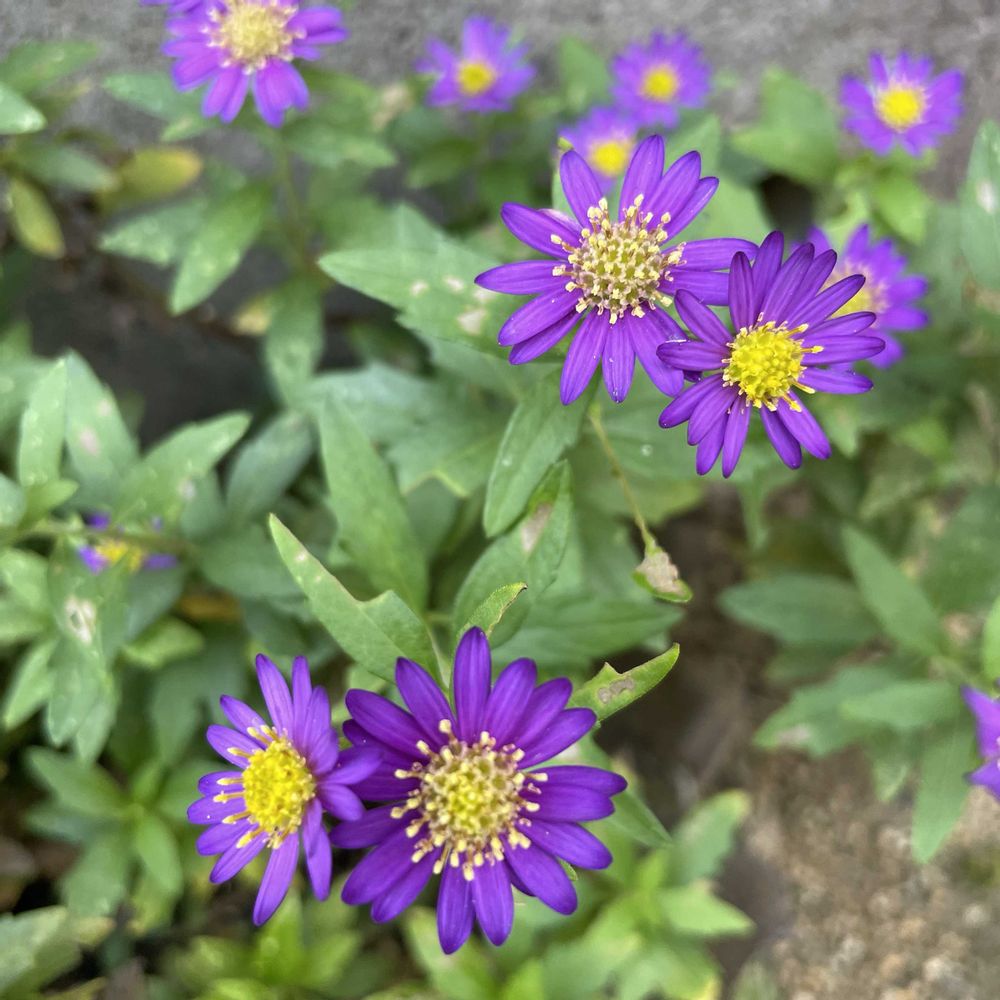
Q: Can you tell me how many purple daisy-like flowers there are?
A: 12